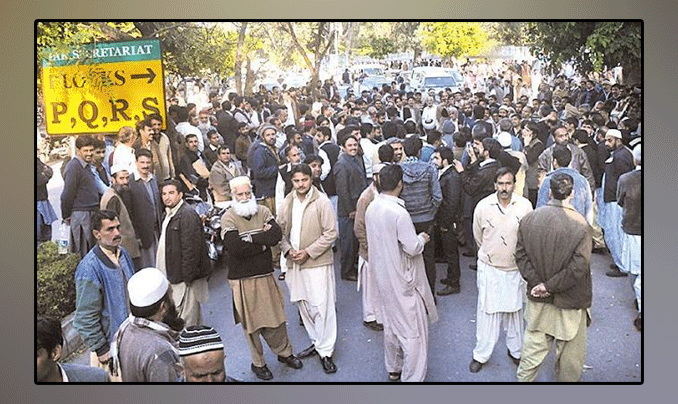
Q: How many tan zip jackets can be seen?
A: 1